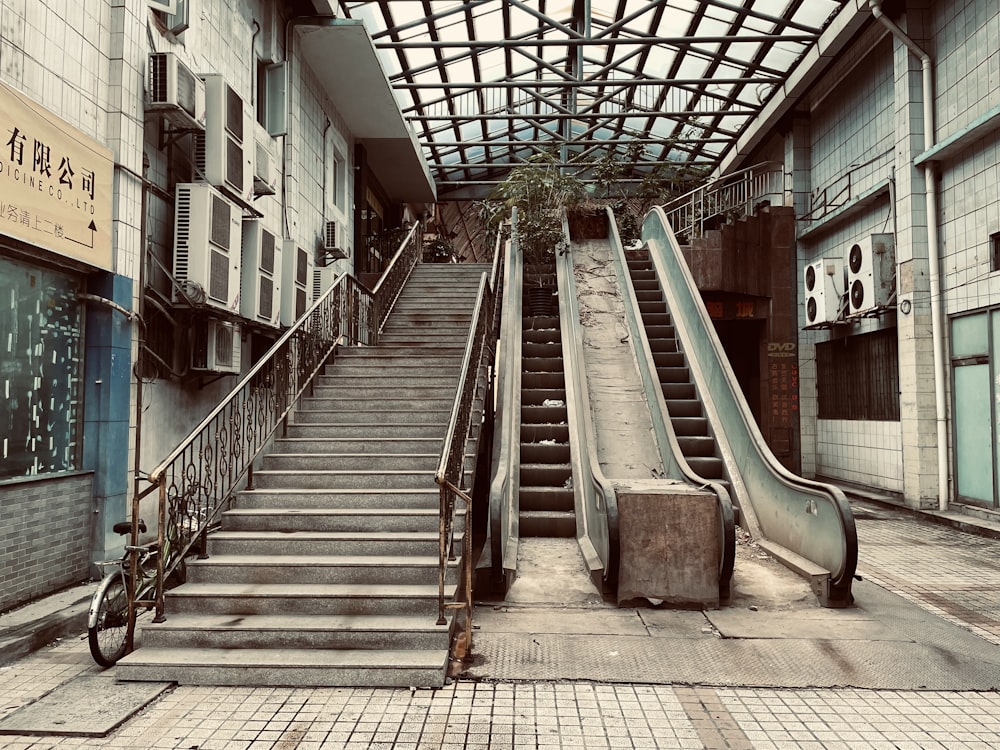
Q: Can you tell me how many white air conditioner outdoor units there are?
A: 11